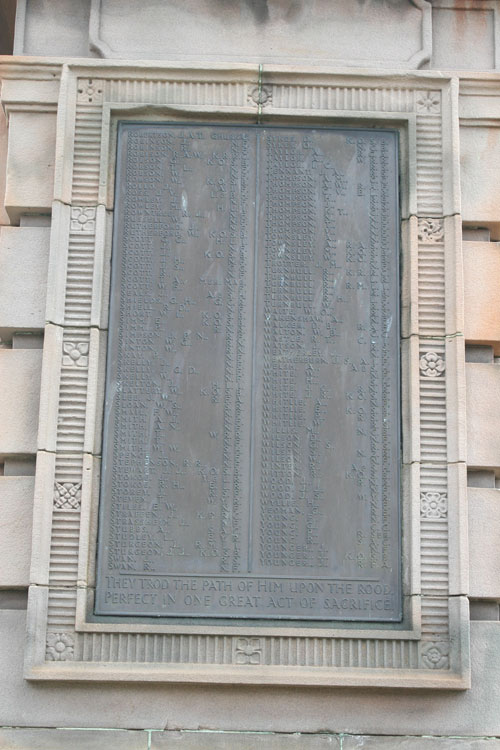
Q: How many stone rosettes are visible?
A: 12